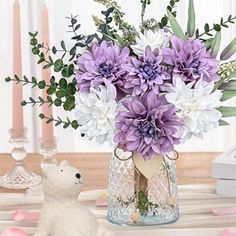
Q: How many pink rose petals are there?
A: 5